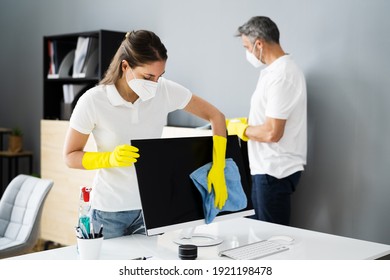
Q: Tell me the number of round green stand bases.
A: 0